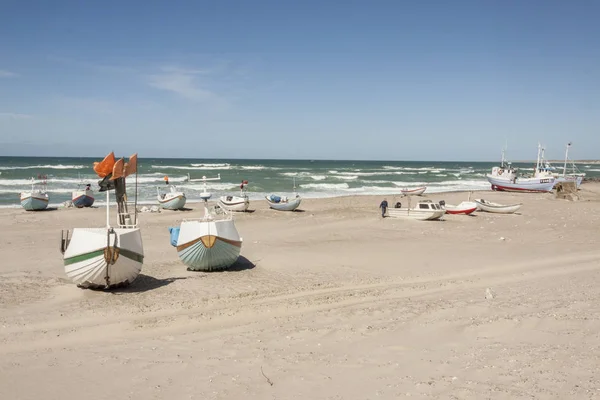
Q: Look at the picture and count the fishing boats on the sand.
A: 13